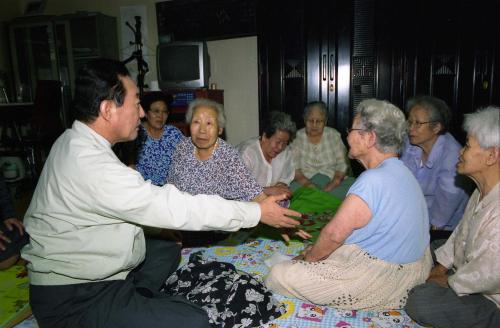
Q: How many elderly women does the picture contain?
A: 7